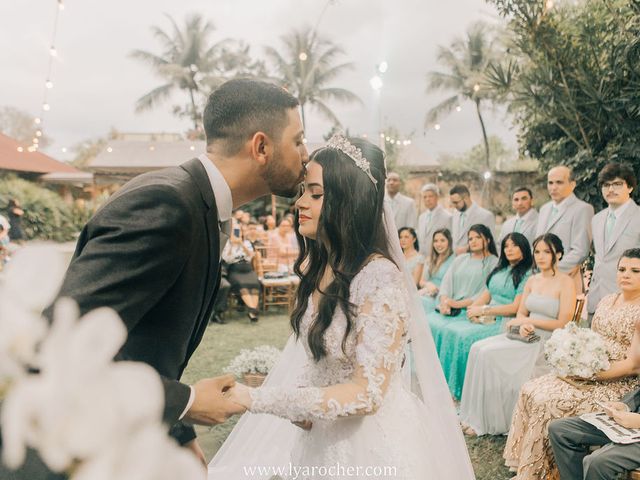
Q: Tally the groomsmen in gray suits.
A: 6